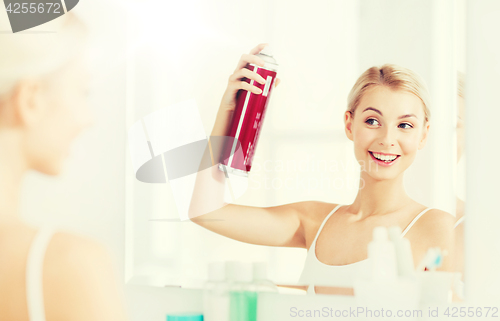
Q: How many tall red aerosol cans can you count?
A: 1